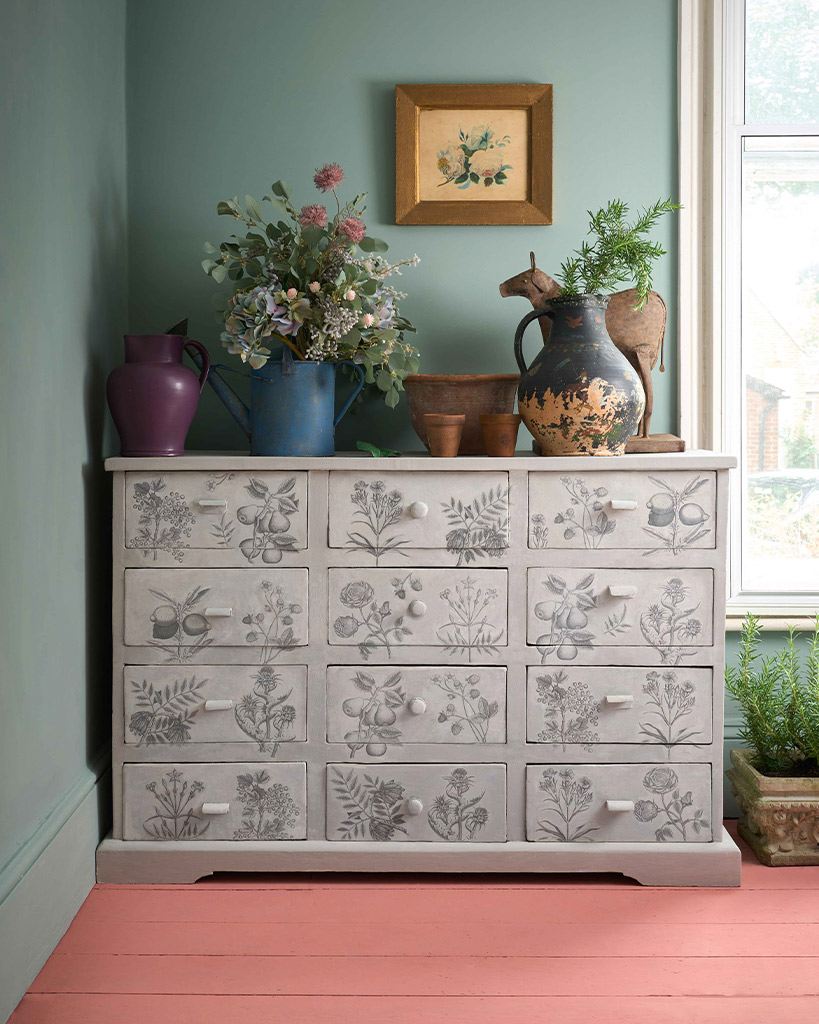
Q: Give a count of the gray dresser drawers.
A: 12